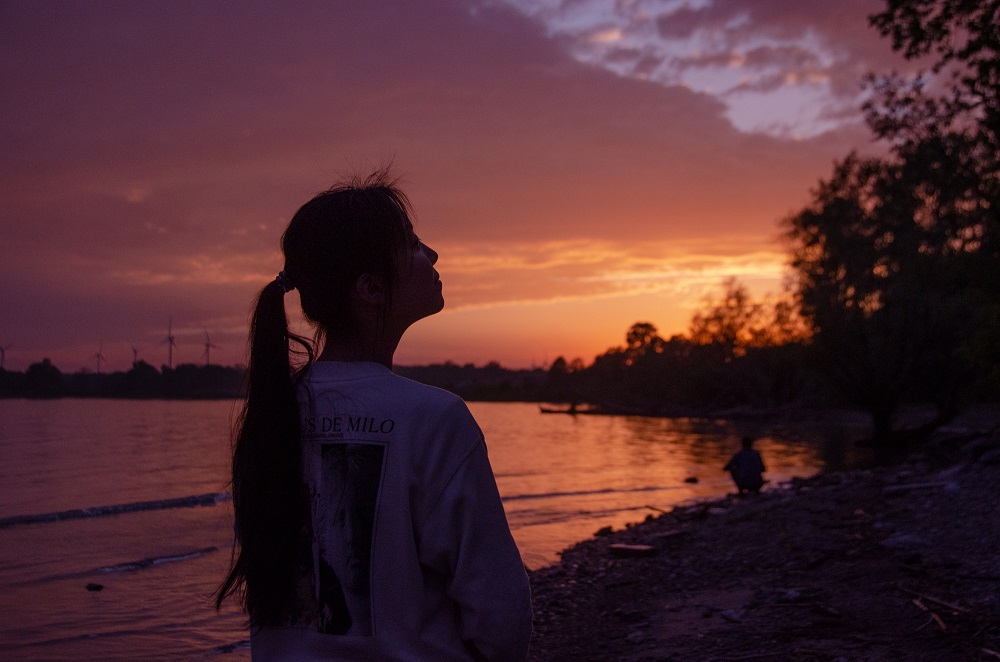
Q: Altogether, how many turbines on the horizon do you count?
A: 5